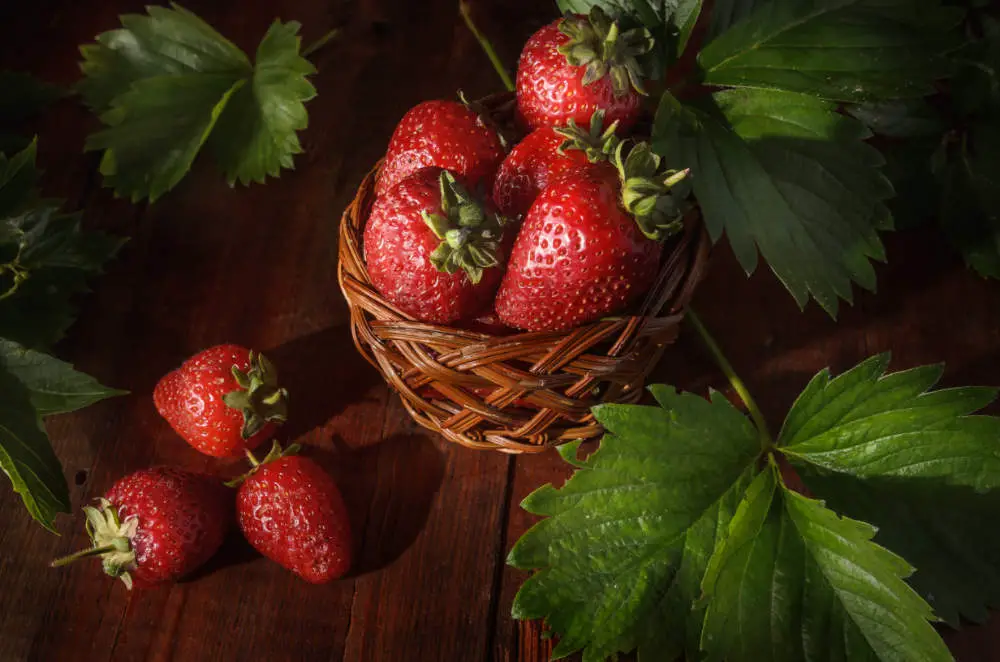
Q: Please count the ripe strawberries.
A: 8